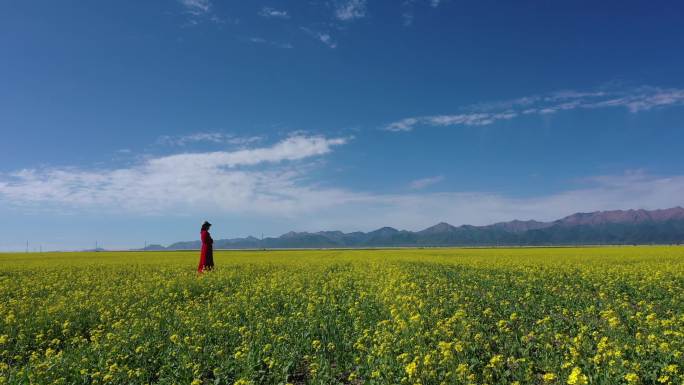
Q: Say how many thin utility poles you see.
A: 5